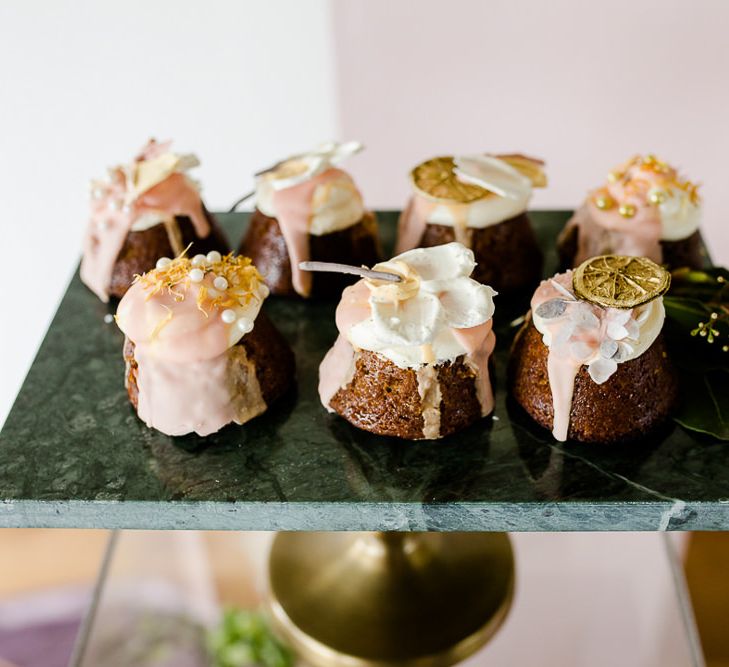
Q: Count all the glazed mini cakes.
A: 7